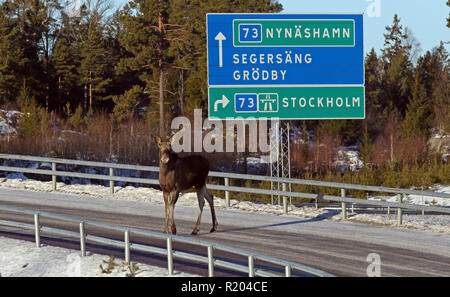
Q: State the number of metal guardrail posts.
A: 13